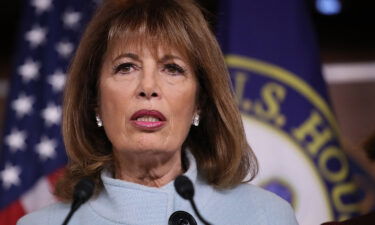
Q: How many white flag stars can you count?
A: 11